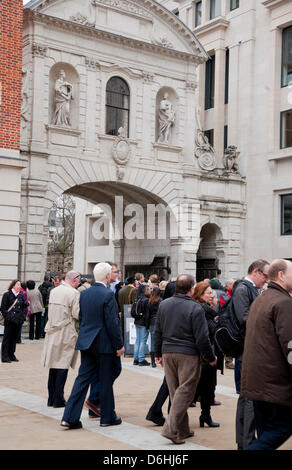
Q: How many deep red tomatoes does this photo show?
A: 0